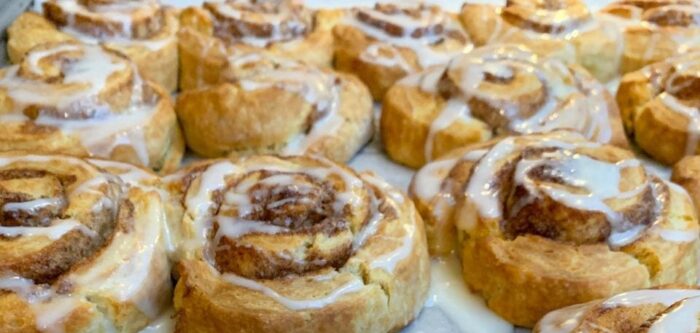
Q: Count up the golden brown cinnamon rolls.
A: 14